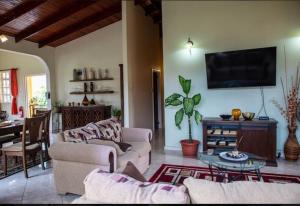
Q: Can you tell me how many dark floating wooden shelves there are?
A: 2